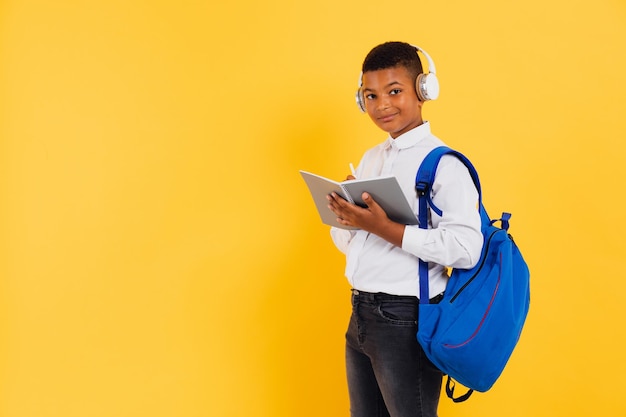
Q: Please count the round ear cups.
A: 2